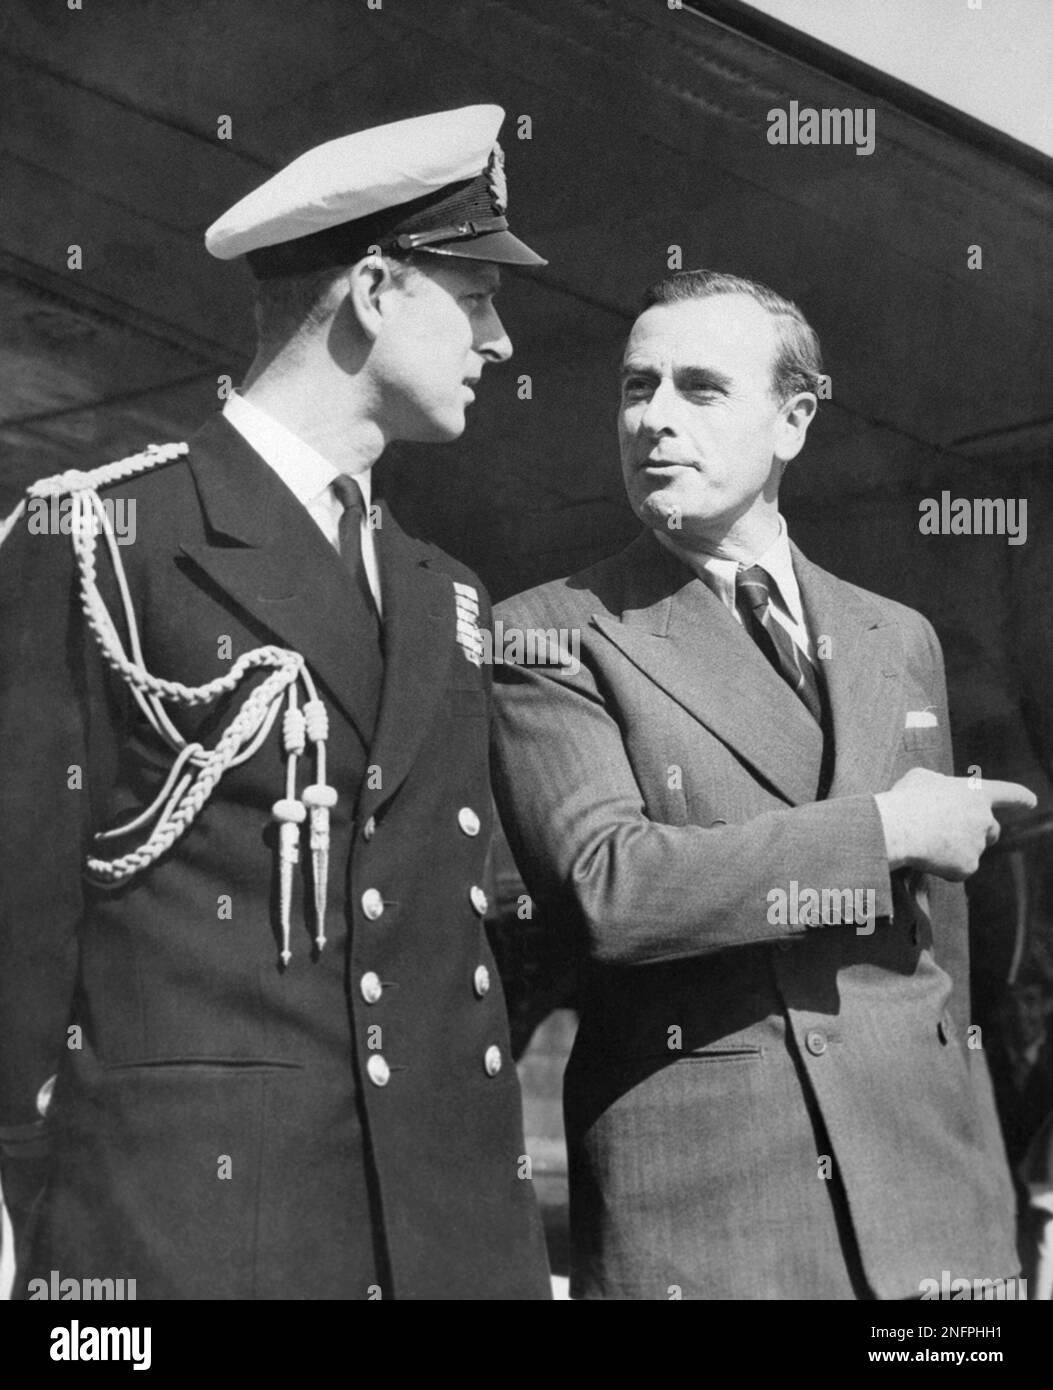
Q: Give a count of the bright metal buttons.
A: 8